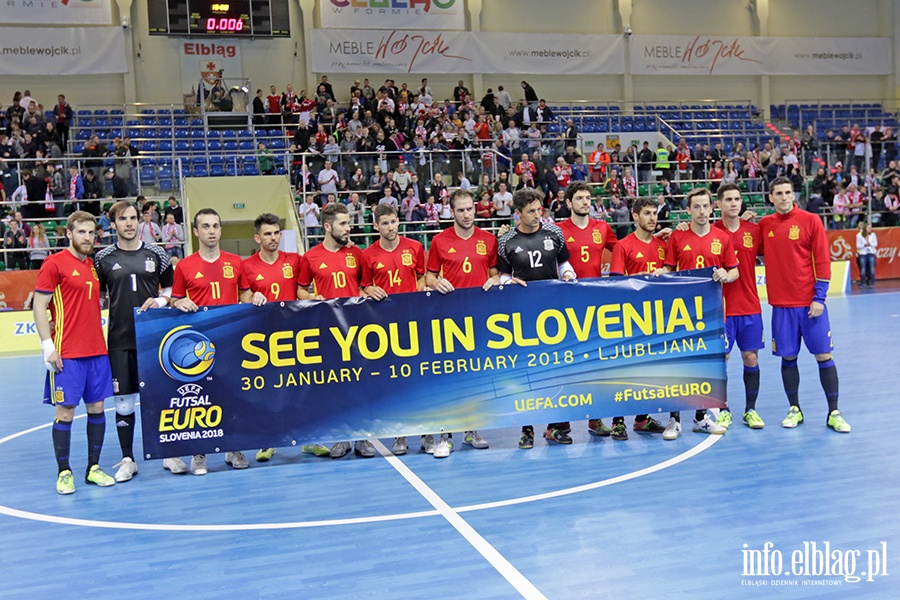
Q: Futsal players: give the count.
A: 13